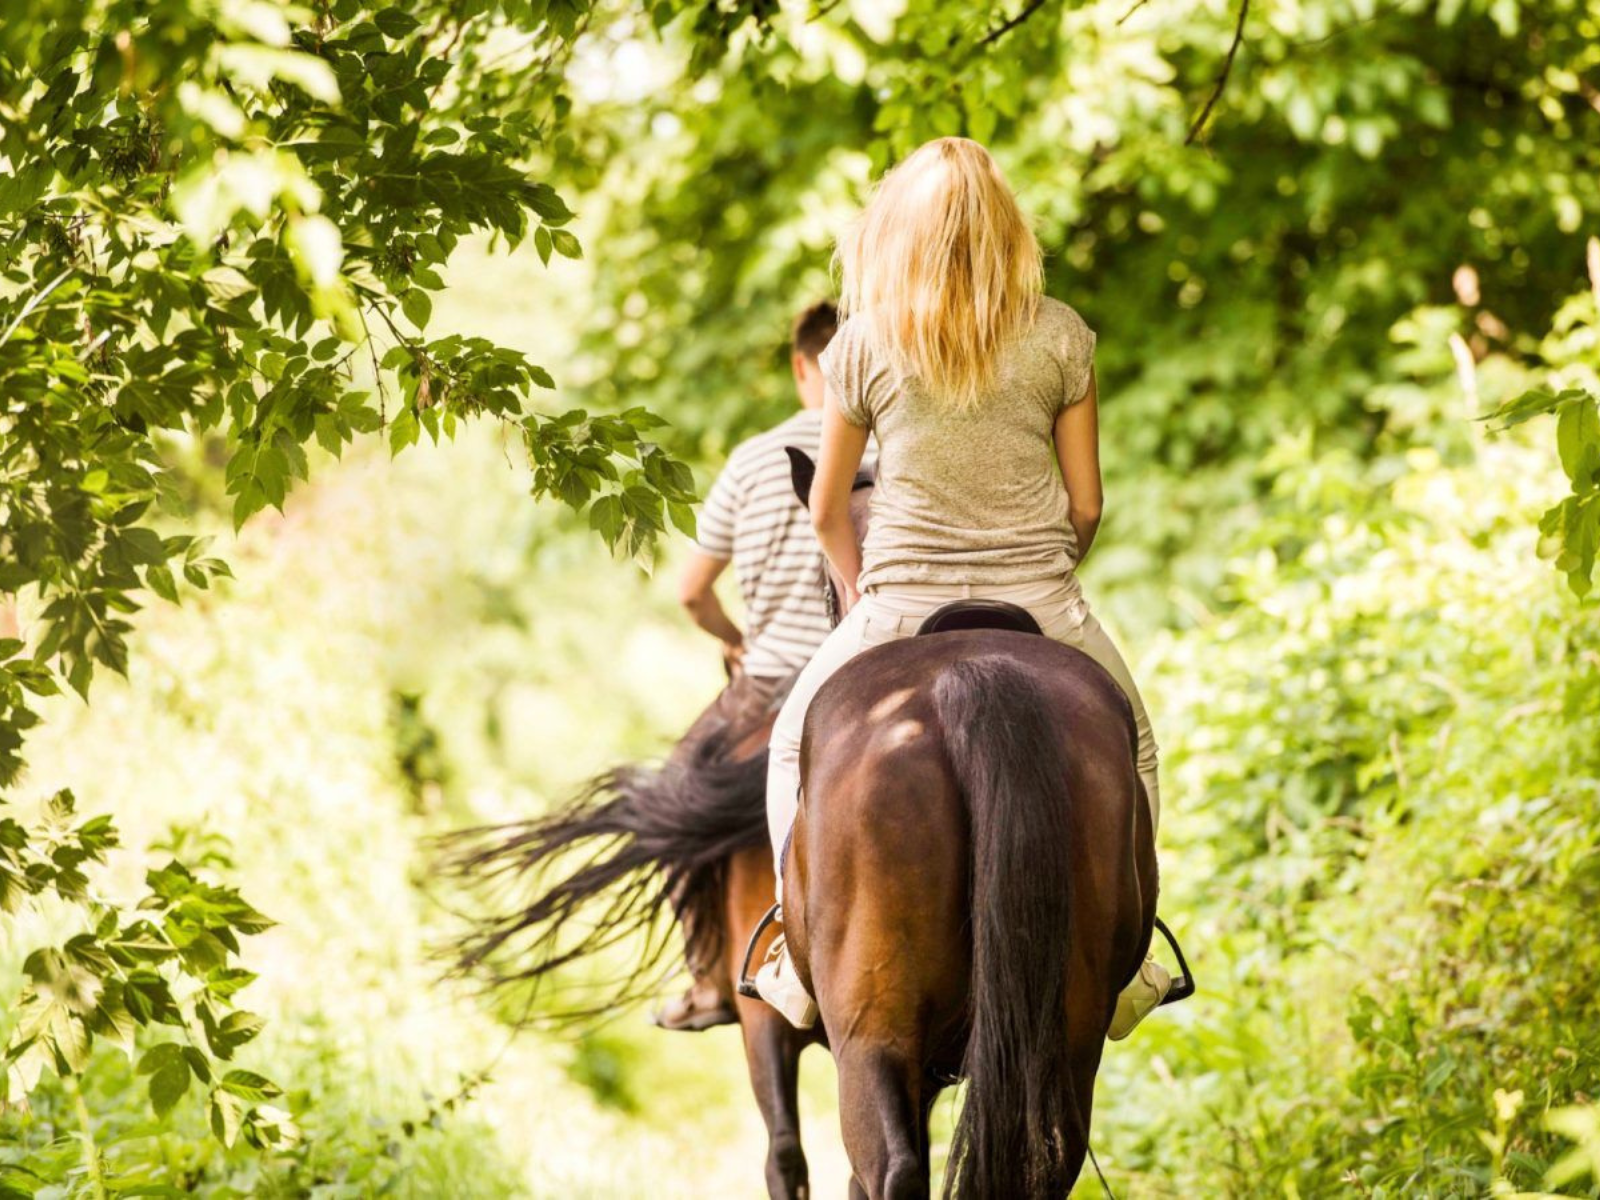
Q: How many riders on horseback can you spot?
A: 2